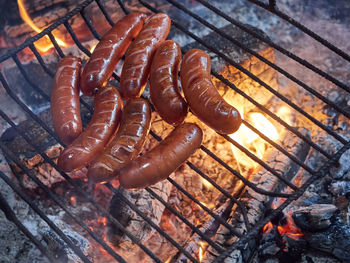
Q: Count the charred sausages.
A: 8